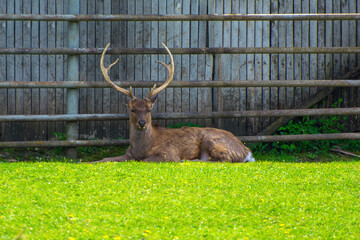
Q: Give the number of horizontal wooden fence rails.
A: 5